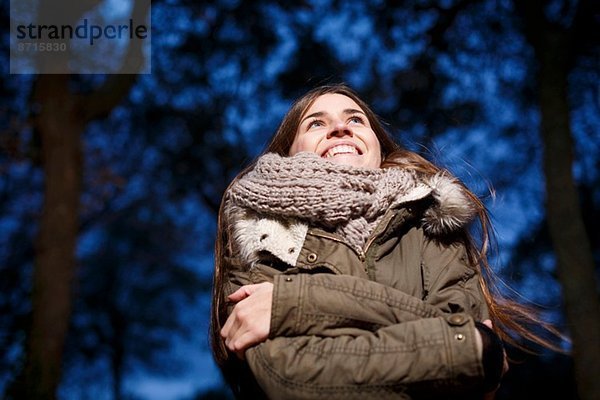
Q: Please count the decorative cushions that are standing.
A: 0